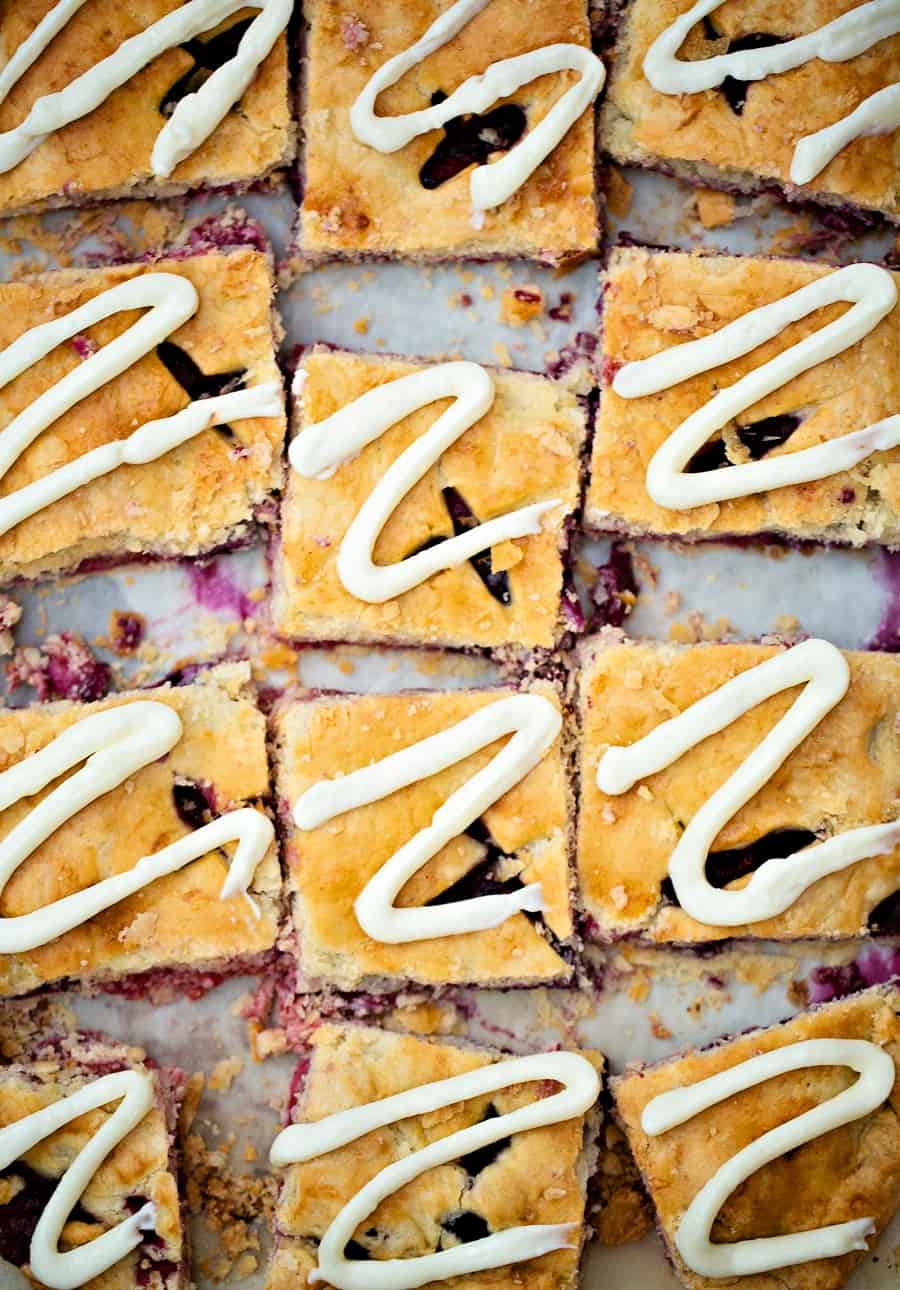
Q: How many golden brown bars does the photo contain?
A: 12